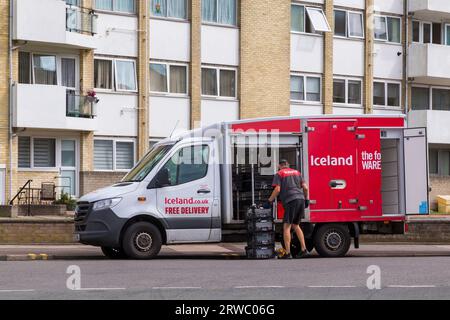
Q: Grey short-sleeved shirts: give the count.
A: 1